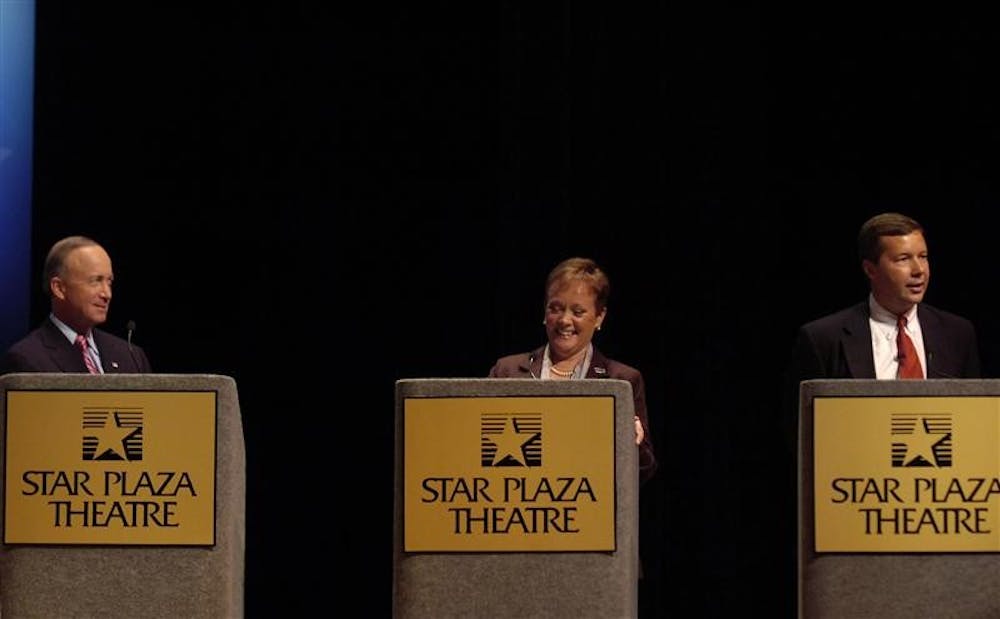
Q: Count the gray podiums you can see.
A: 3